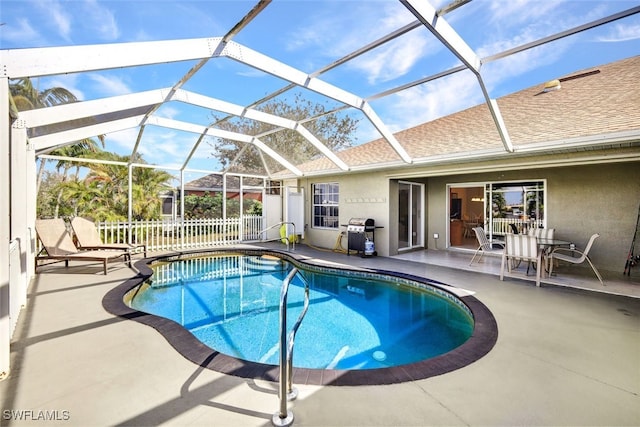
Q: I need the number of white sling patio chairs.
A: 4